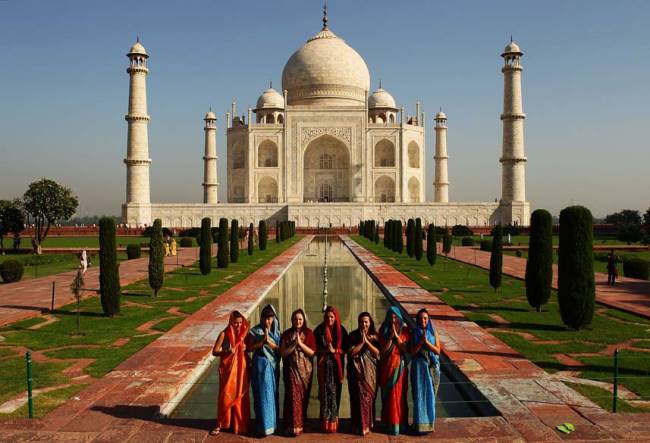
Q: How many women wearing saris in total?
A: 7